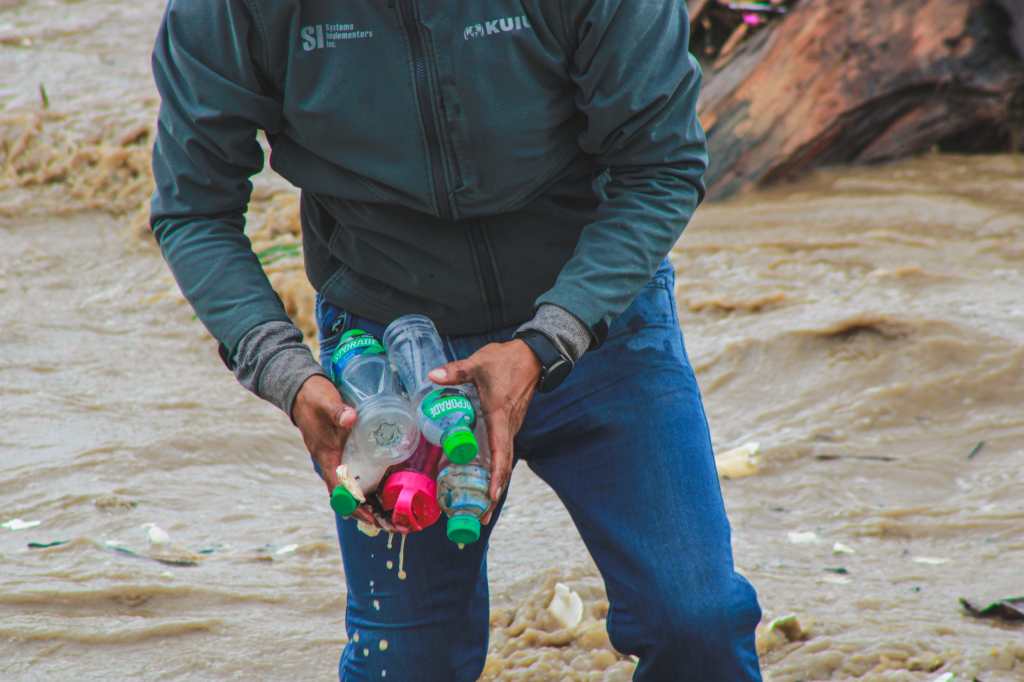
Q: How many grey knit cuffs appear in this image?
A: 2